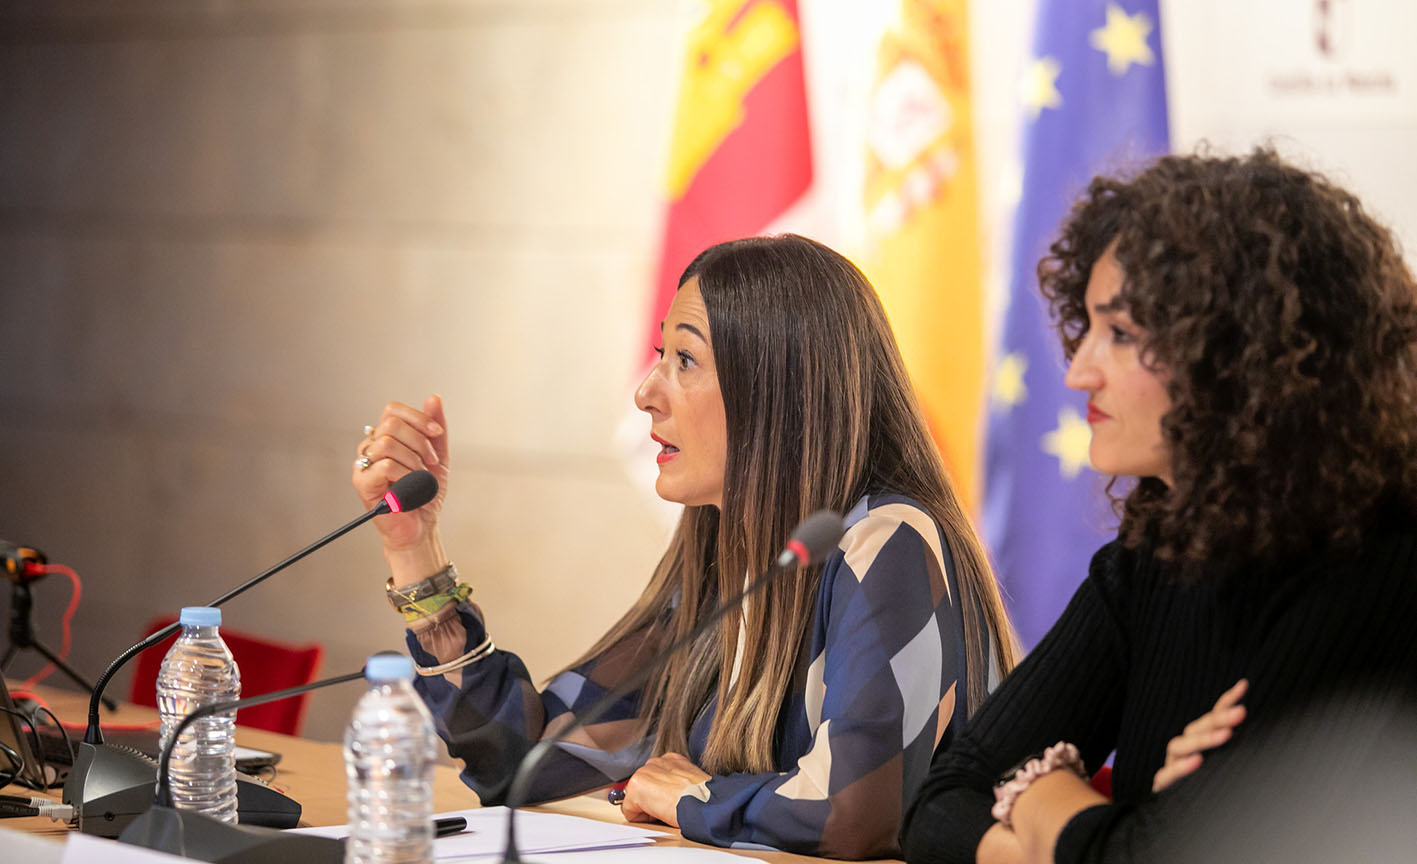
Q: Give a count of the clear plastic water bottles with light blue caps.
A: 2